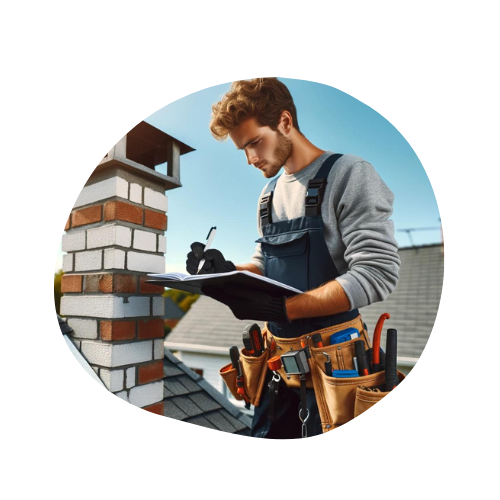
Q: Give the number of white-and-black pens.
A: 1